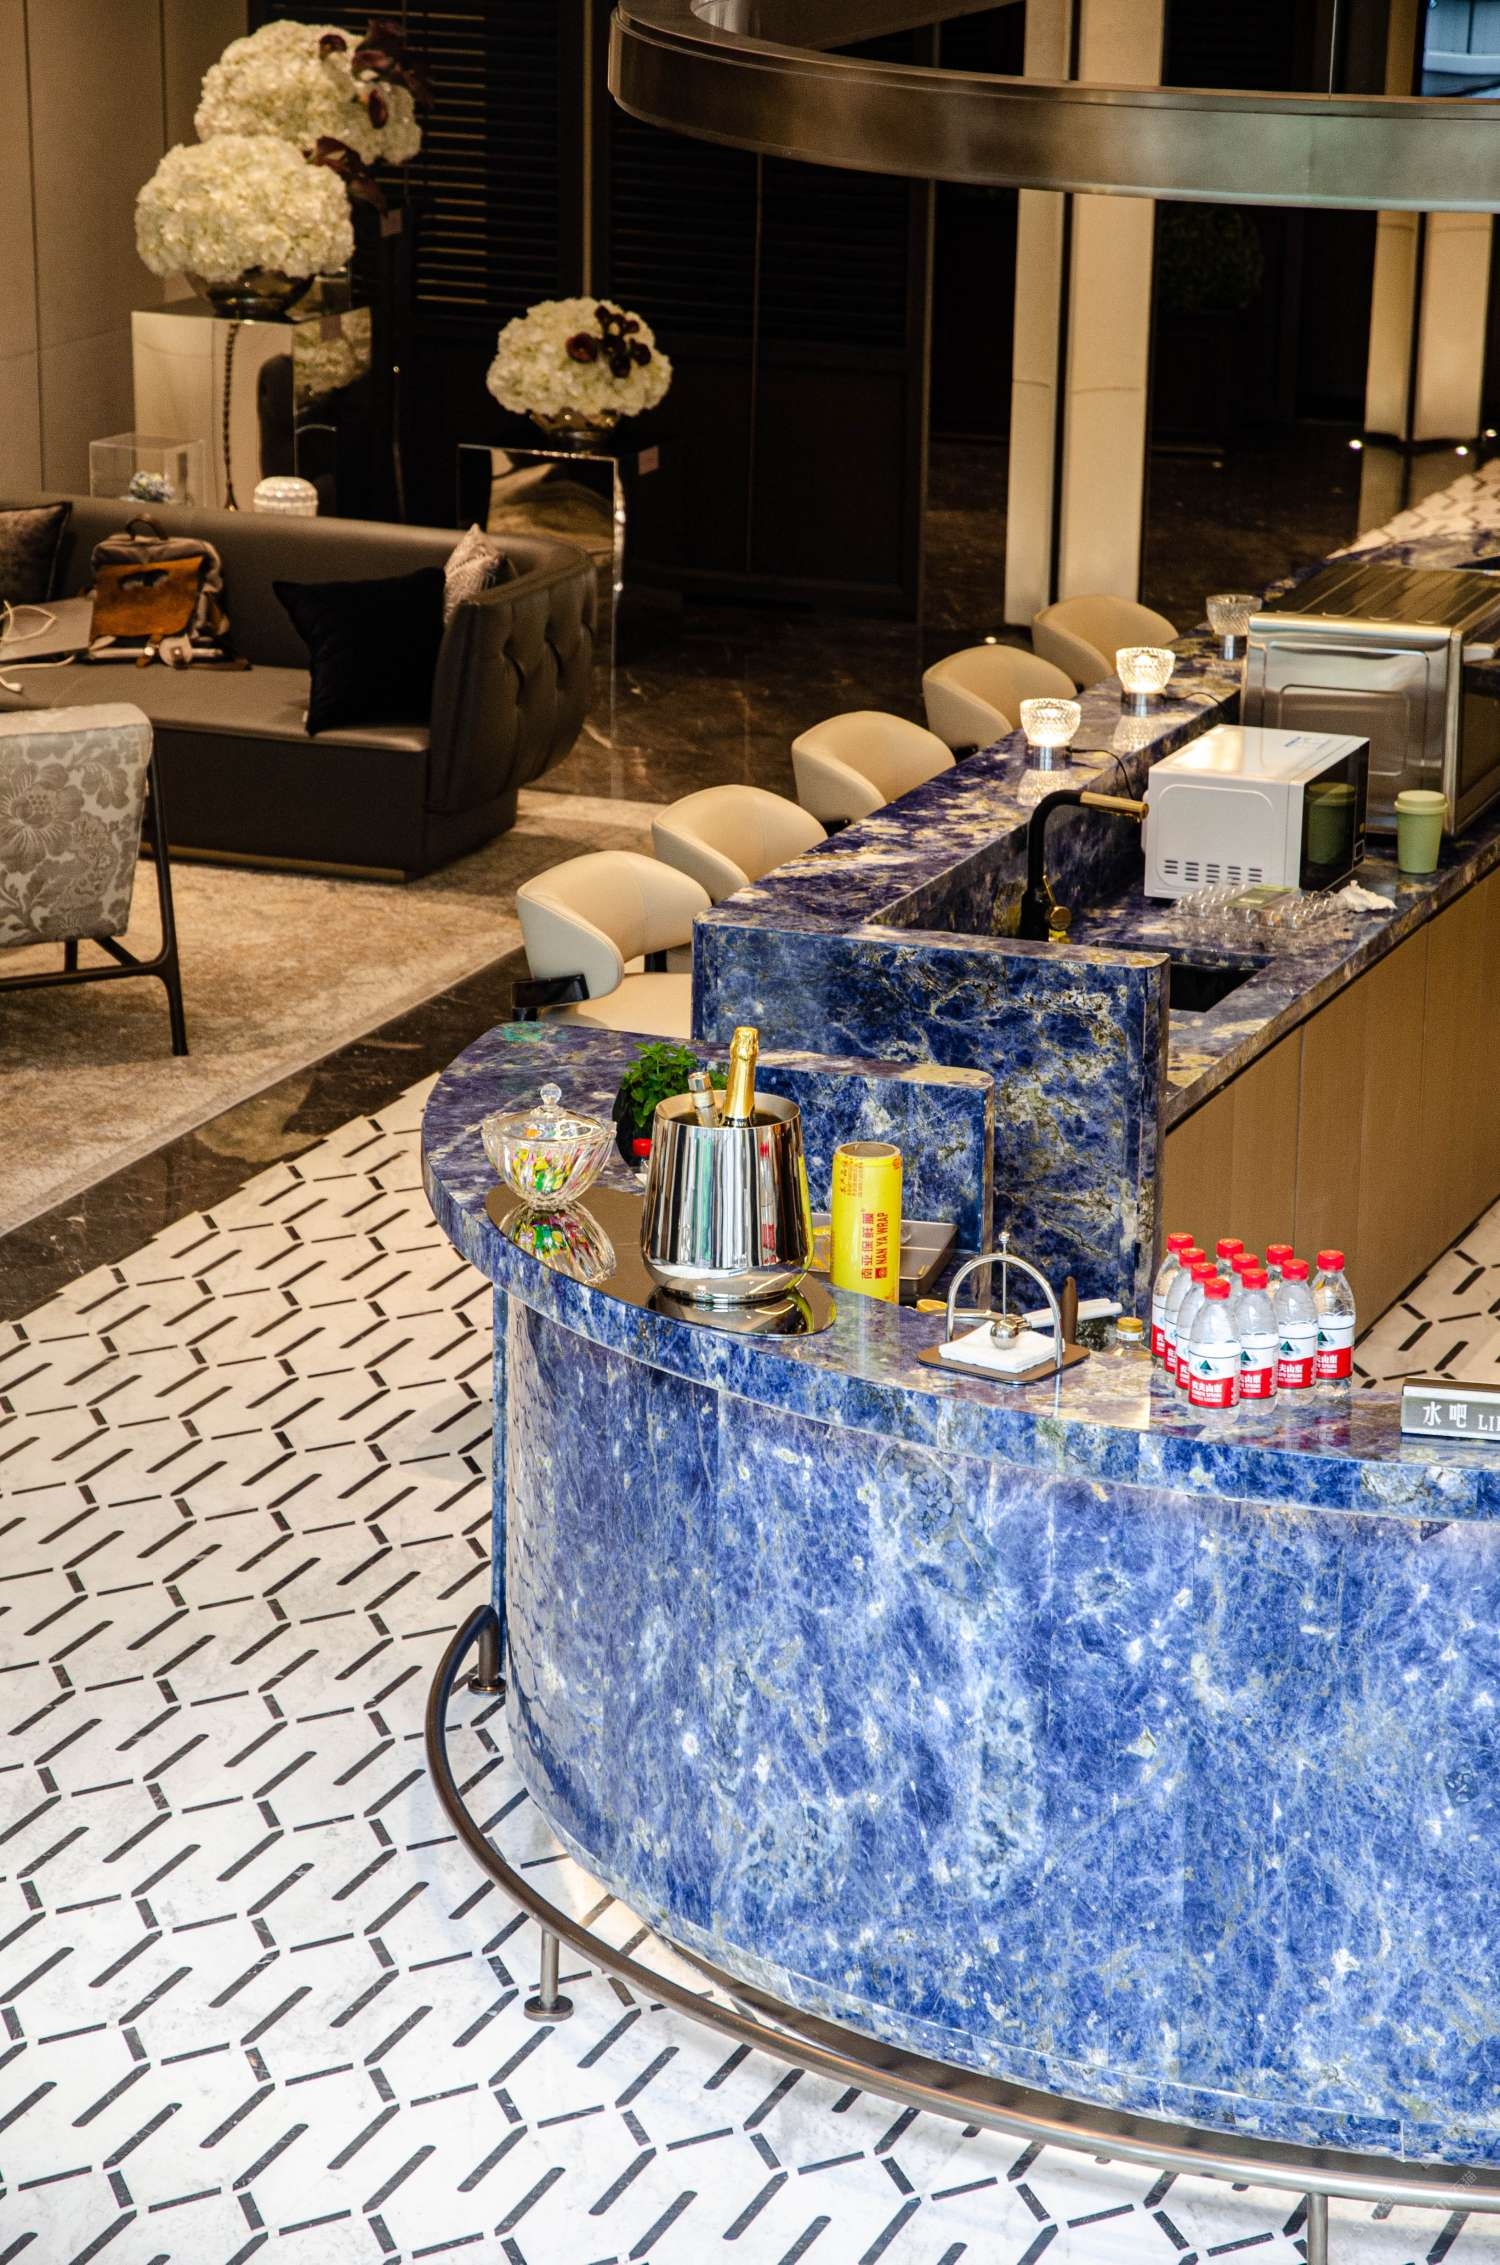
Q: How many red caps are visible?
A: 11